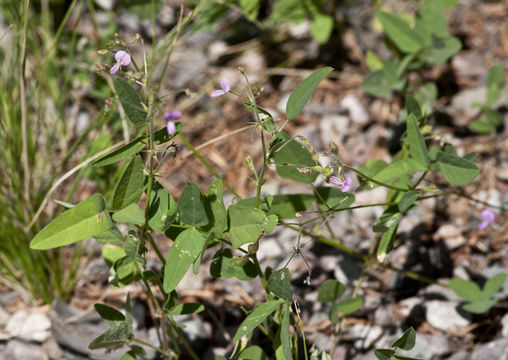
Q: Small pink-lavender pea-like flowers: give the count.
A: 5